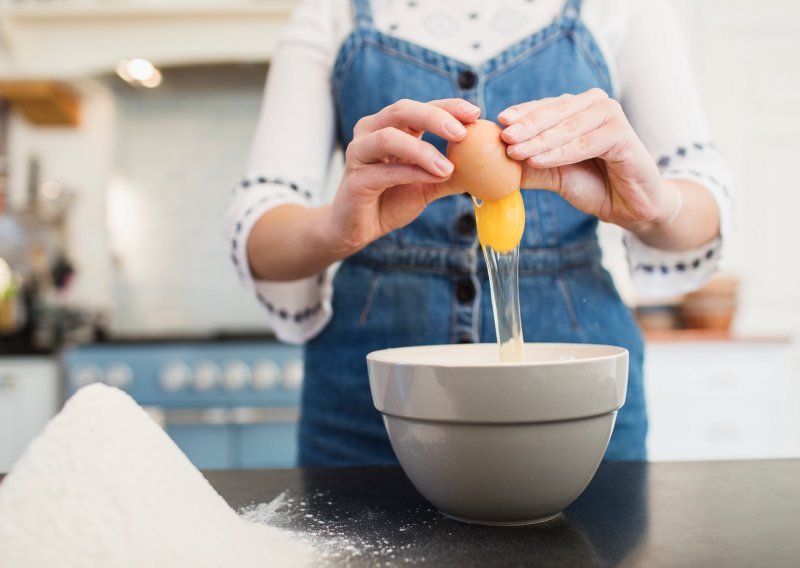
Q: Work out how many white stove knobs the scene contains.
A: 7